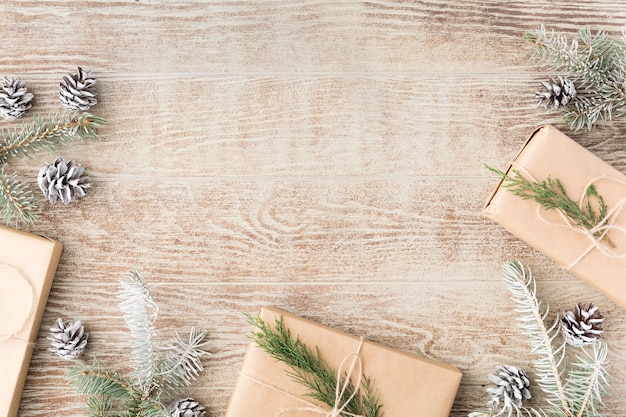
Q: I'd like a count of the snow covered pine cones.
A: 8